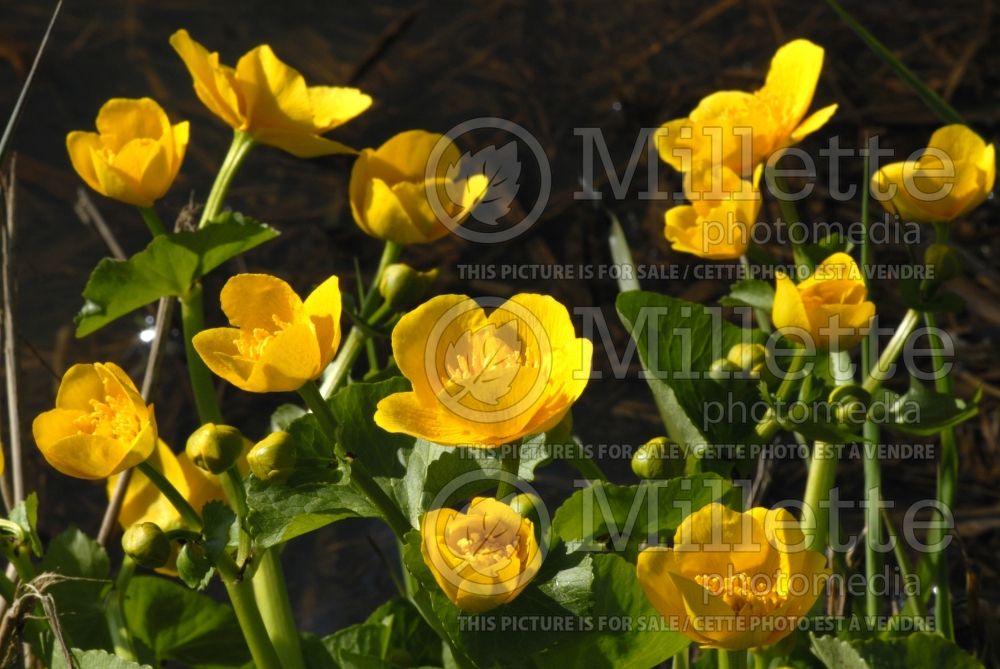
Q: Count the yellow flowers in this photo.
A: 13